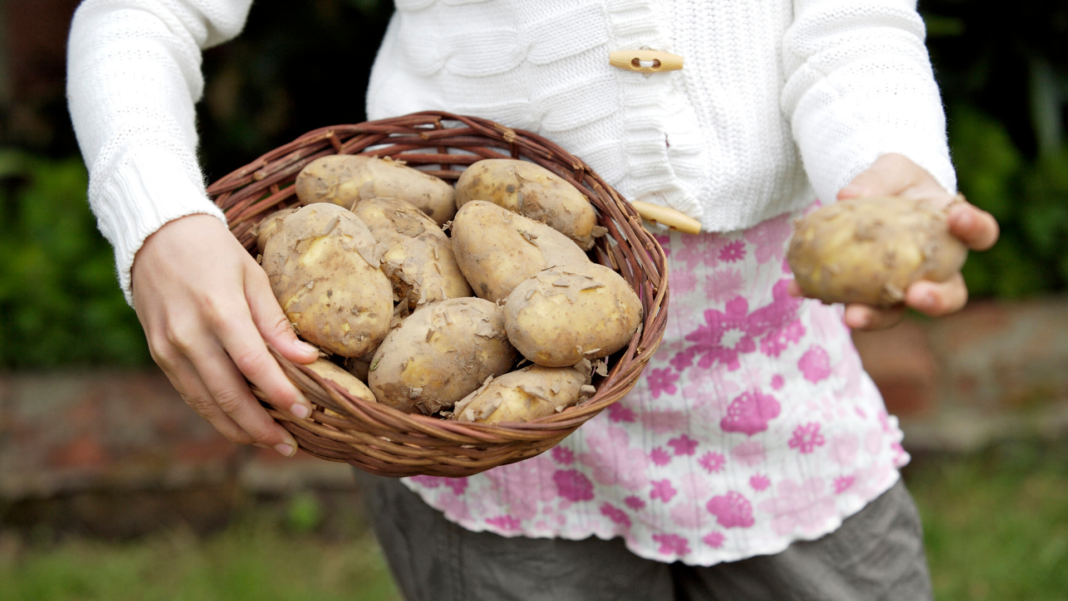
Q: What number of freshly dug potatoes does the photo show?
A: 11